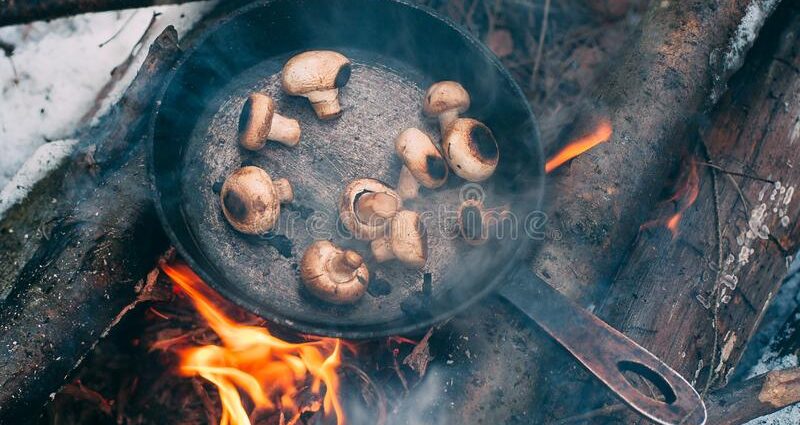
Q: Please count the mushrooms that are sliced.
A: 0